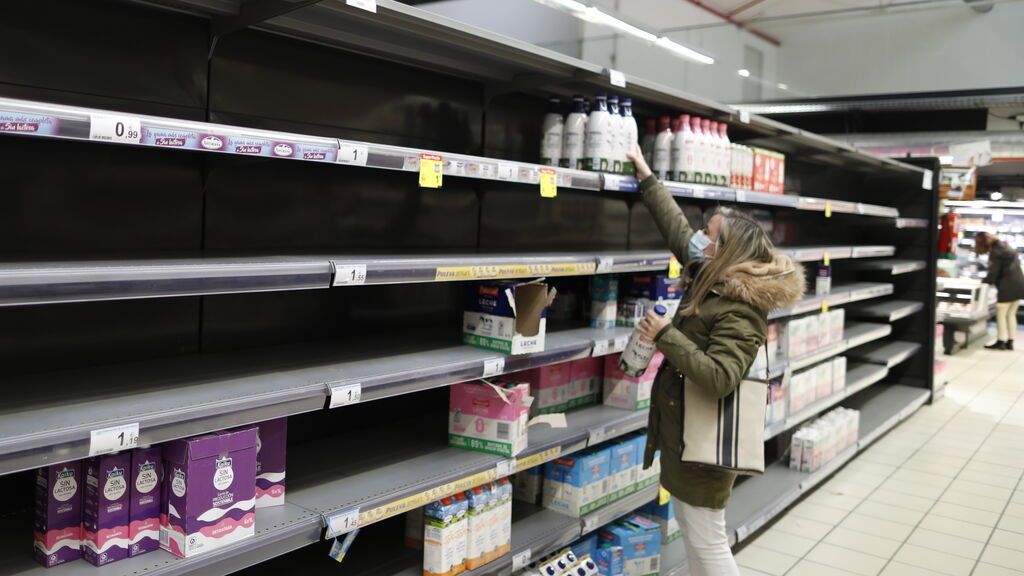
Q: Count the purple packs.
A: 5